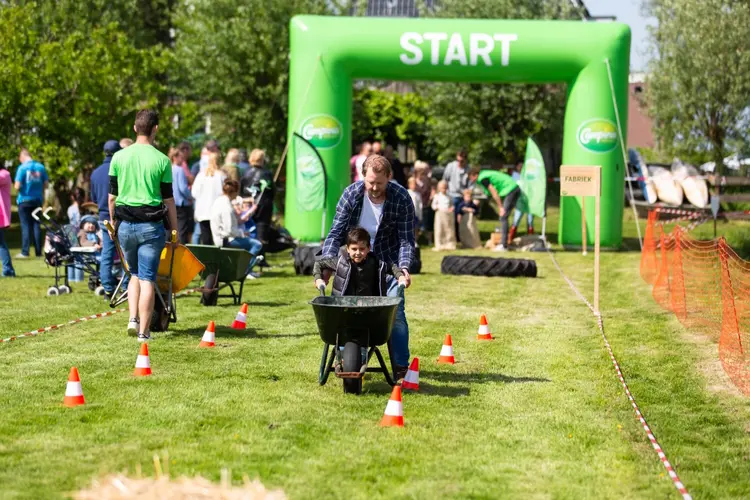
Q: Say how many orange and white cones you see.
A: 8